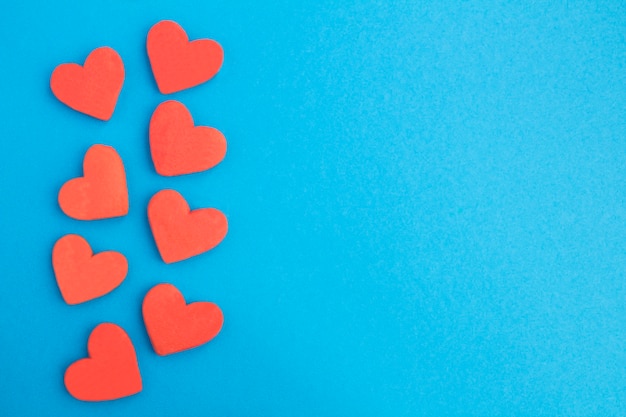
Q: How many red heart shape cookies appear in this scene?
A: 8